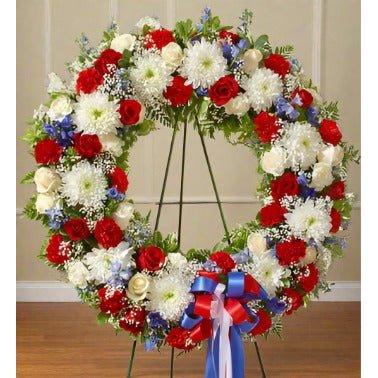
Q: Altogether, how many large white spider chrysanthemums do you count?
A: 10